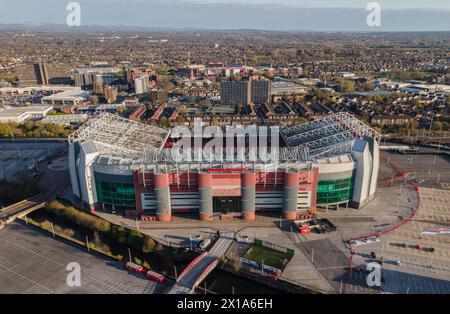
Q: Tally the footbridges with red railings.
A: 1